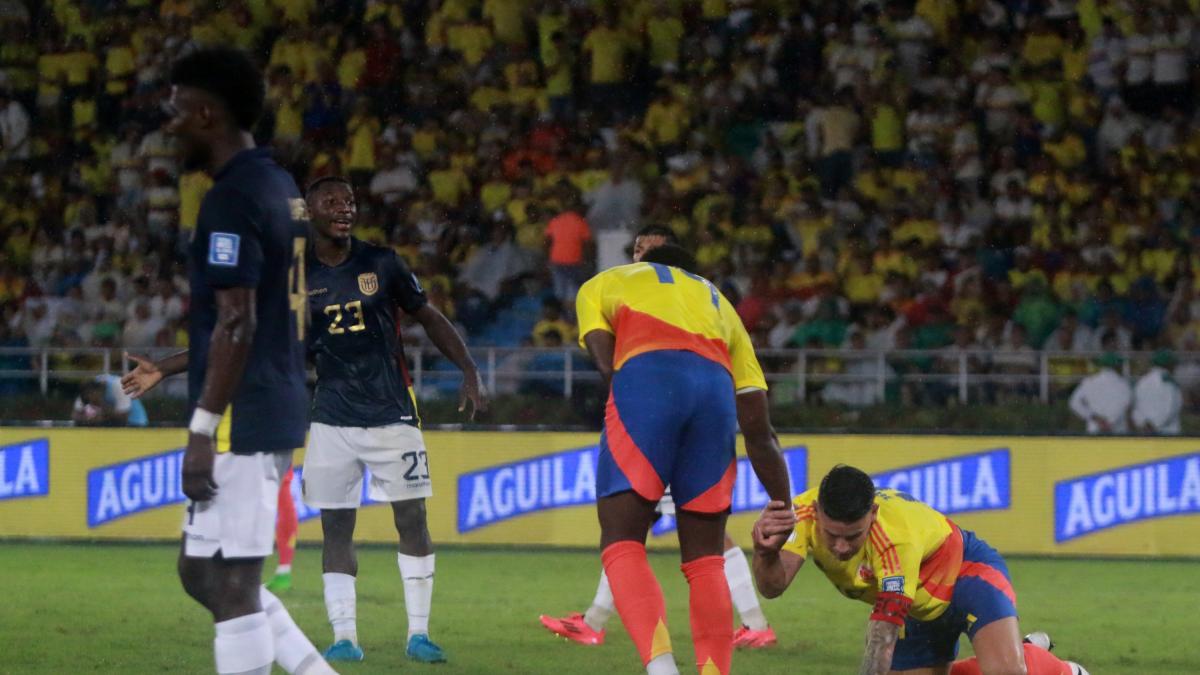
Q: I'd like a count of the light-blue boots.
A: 2